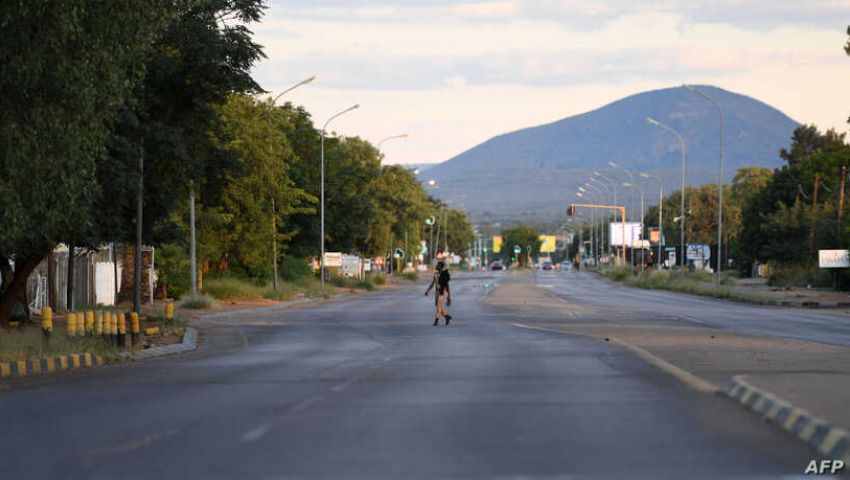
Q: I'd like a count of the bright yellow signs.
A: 2